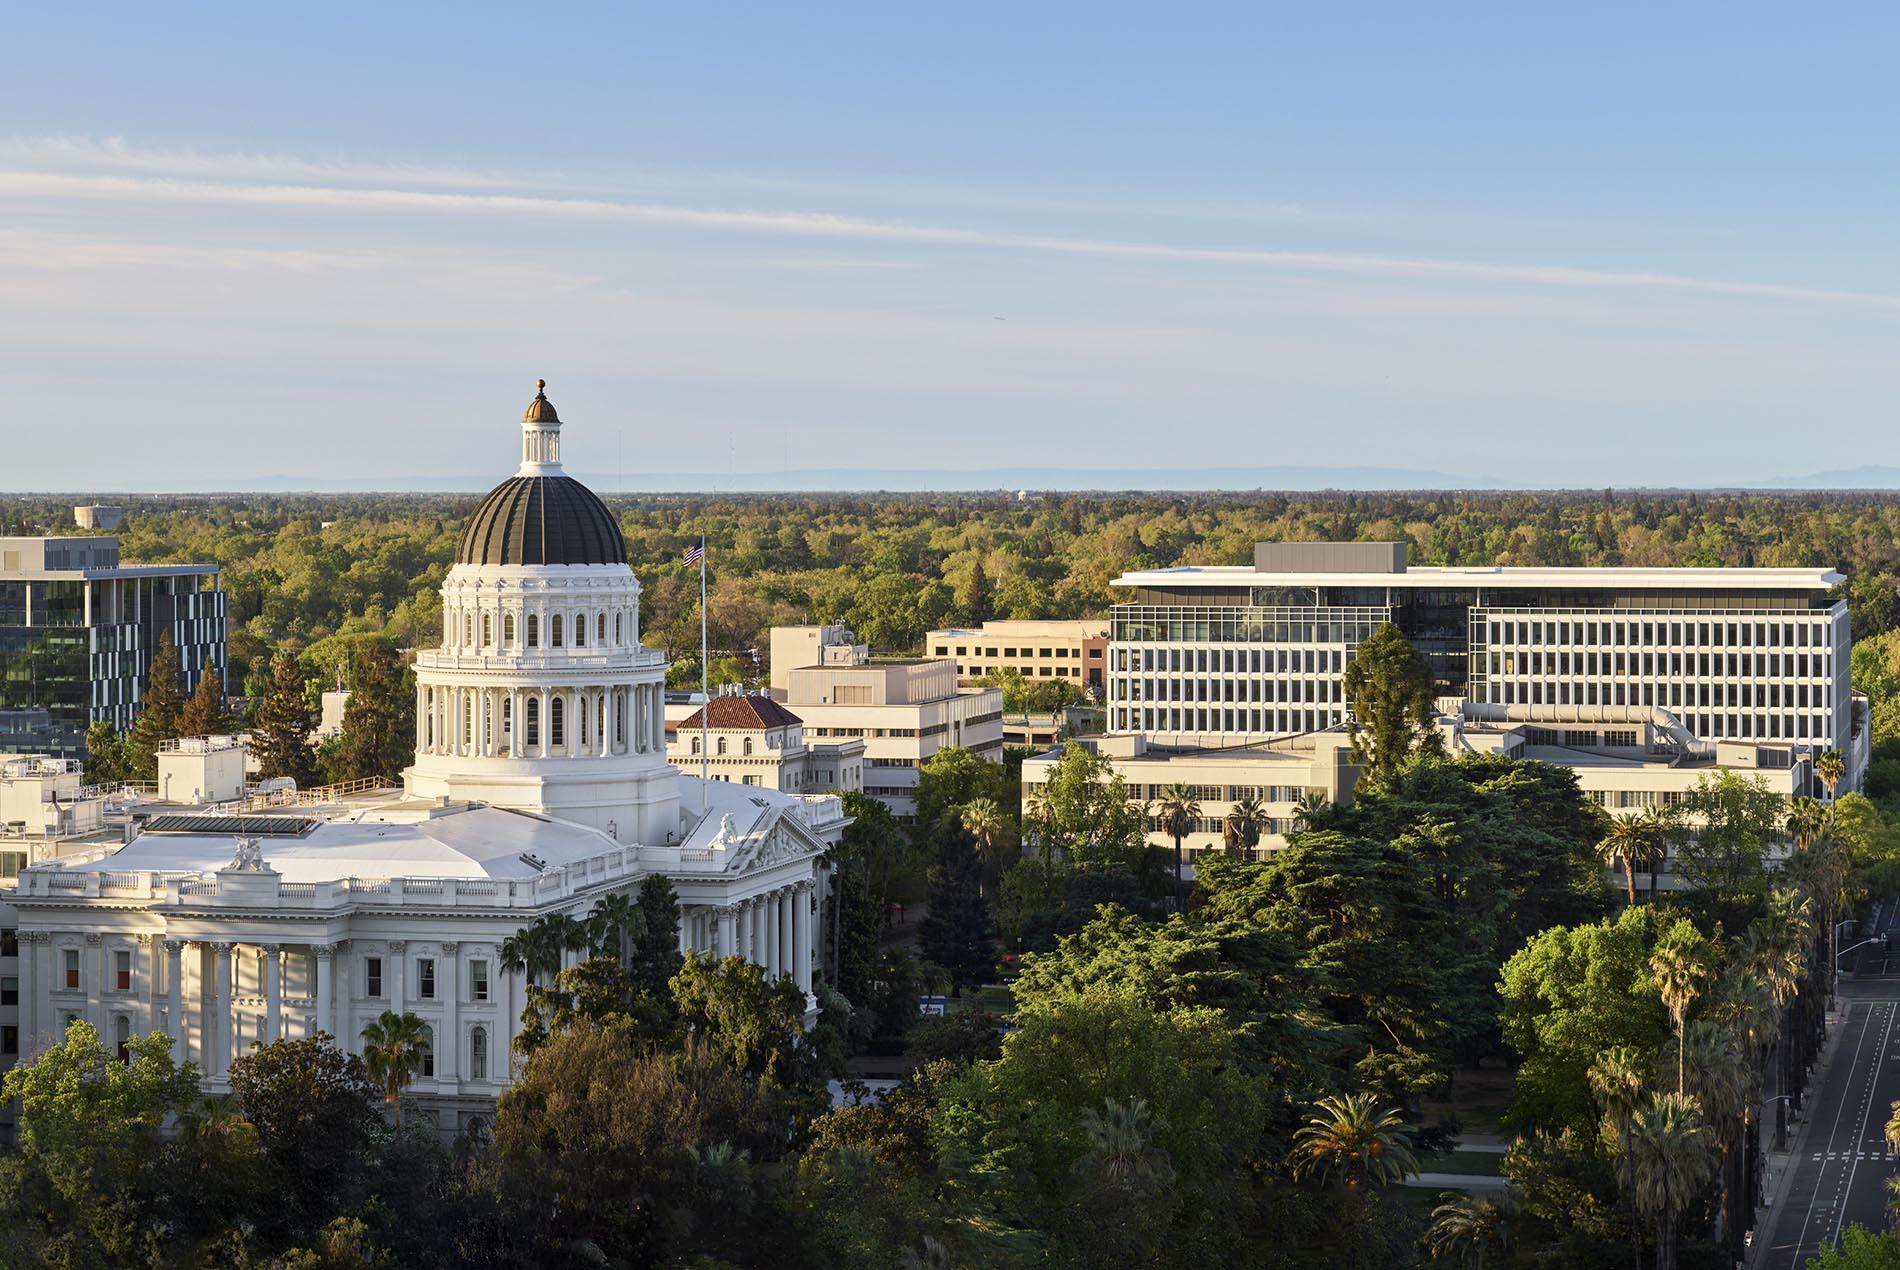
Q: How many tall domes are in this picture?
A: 1